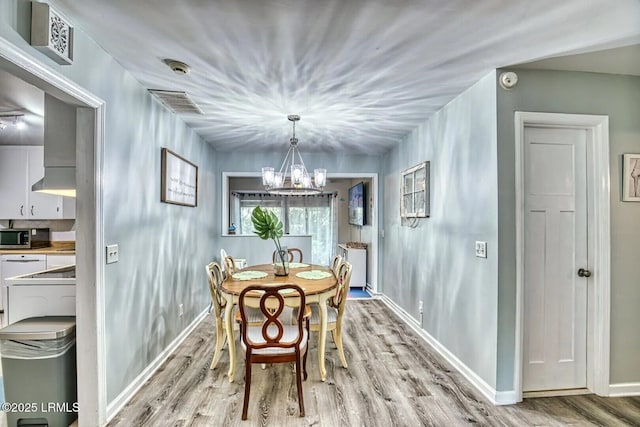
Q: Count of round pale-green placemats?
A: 4